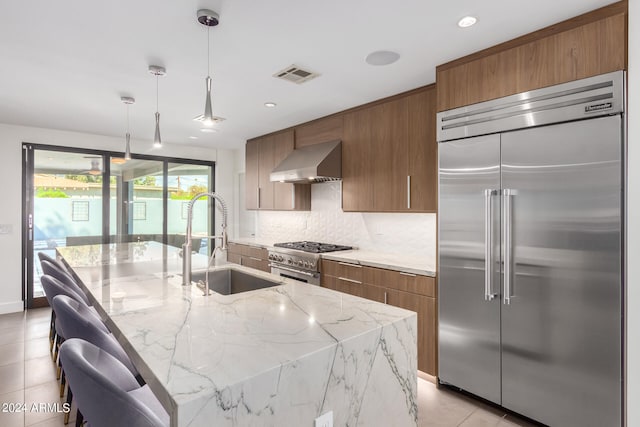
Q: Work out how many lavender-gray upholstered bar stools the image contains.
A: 5